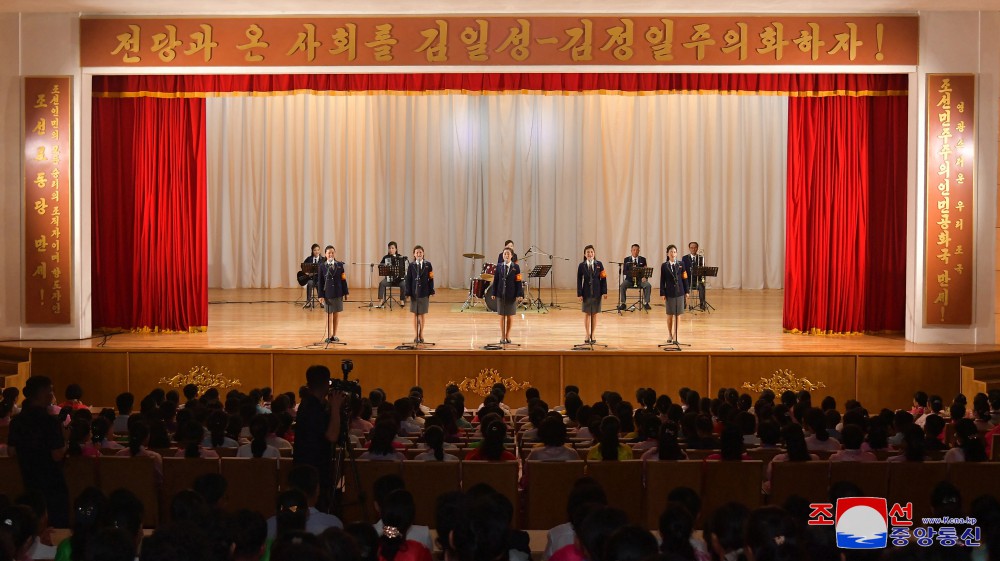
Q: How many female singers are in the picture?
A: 5